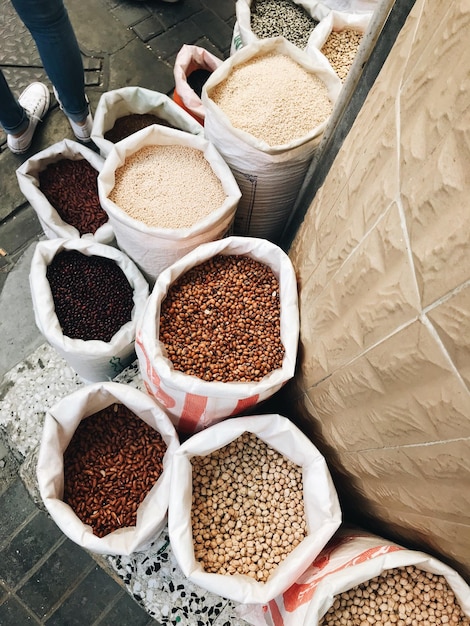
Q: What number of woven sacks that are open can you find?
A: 12